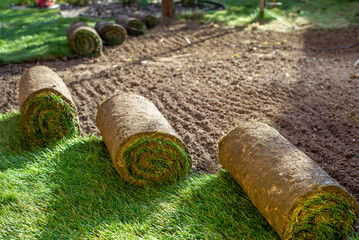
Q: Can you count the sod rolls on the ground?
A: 7